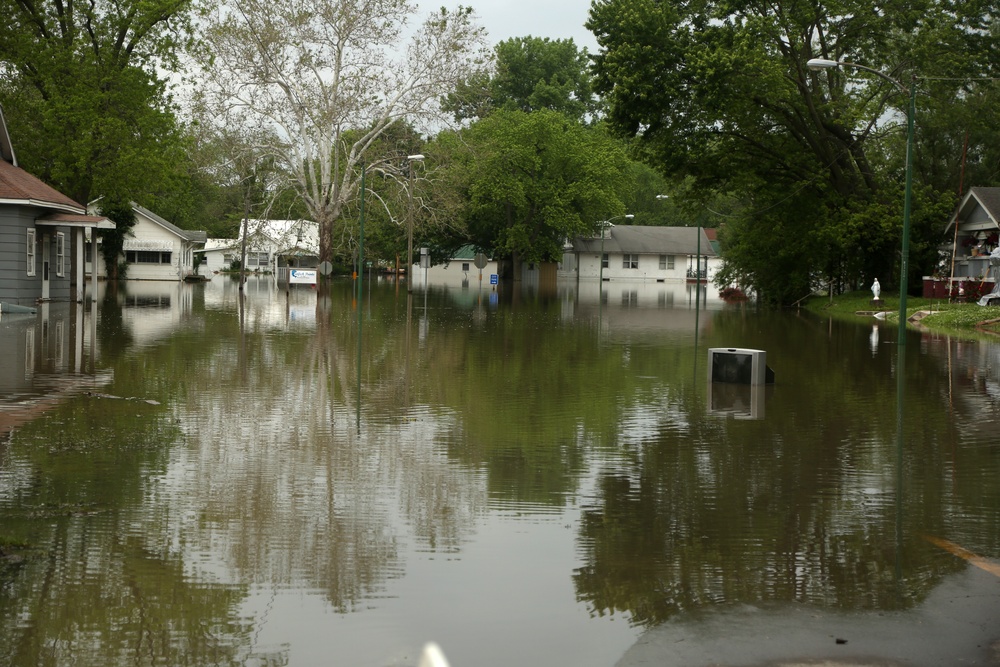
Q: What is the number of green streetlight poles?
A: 4